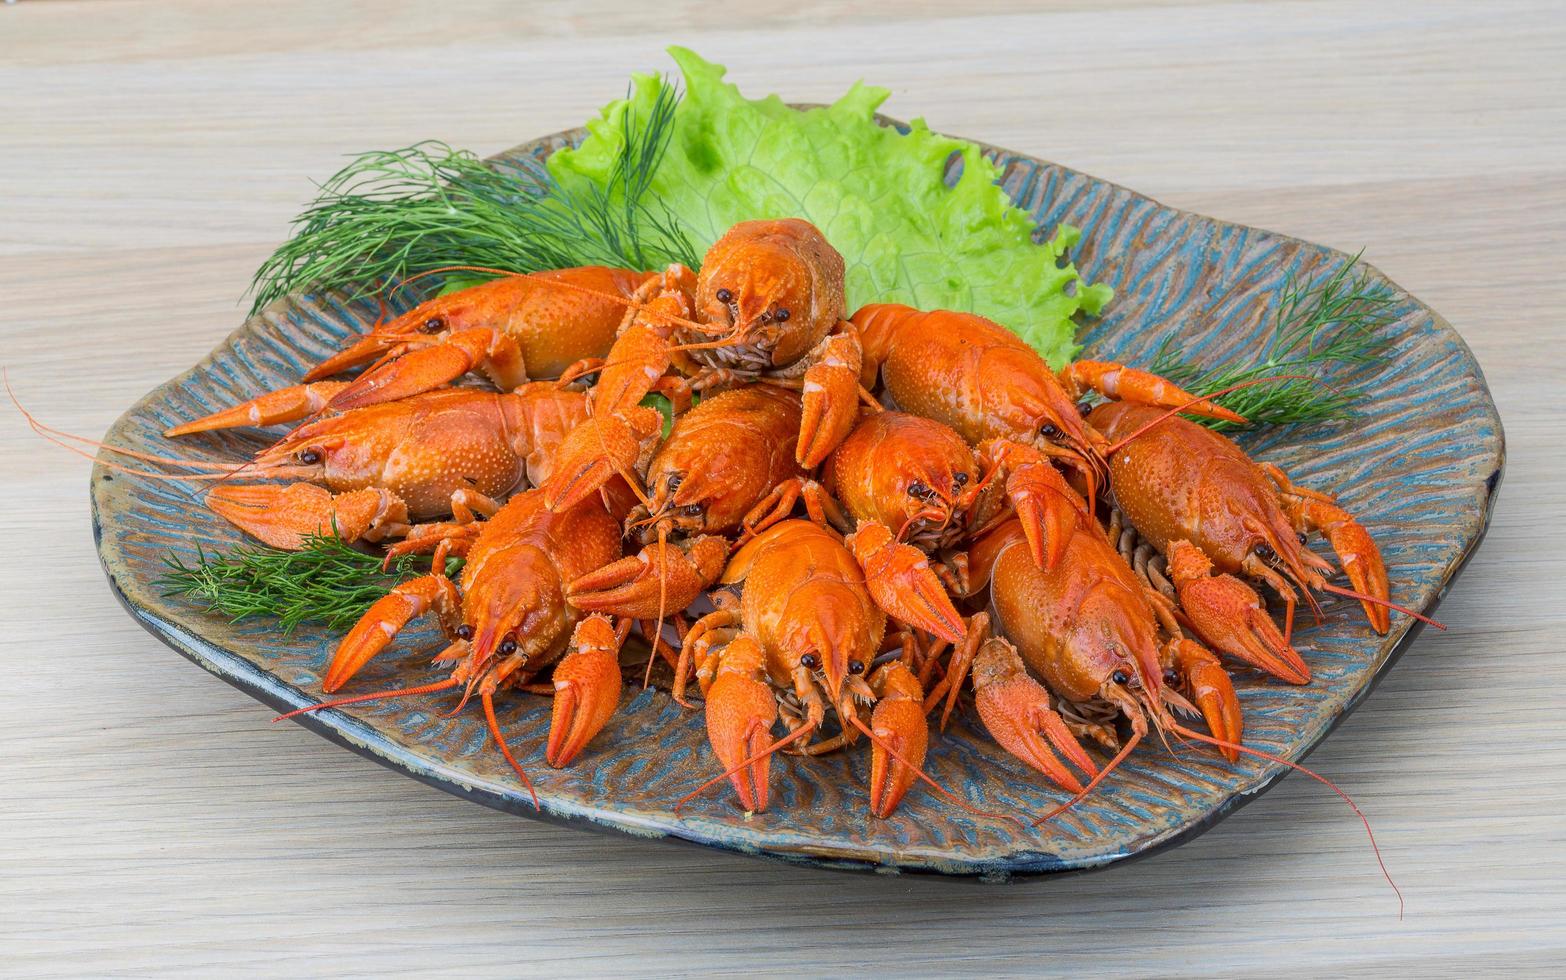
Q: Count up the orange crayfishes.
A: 10